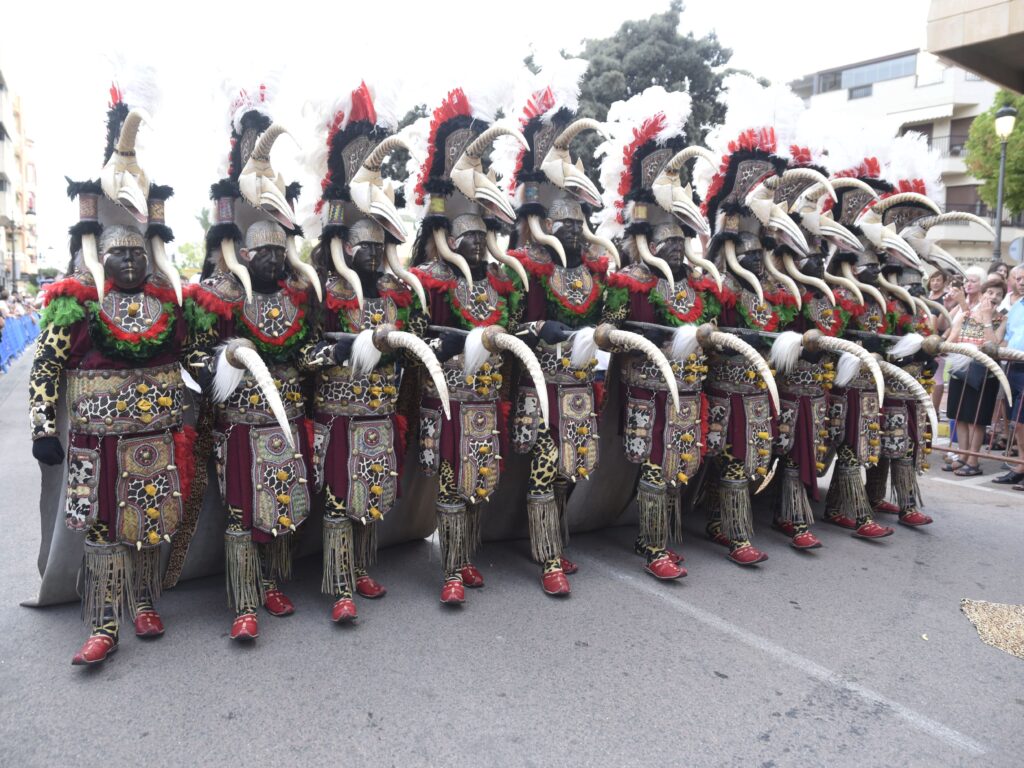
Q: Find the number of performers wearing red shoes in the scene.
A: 10